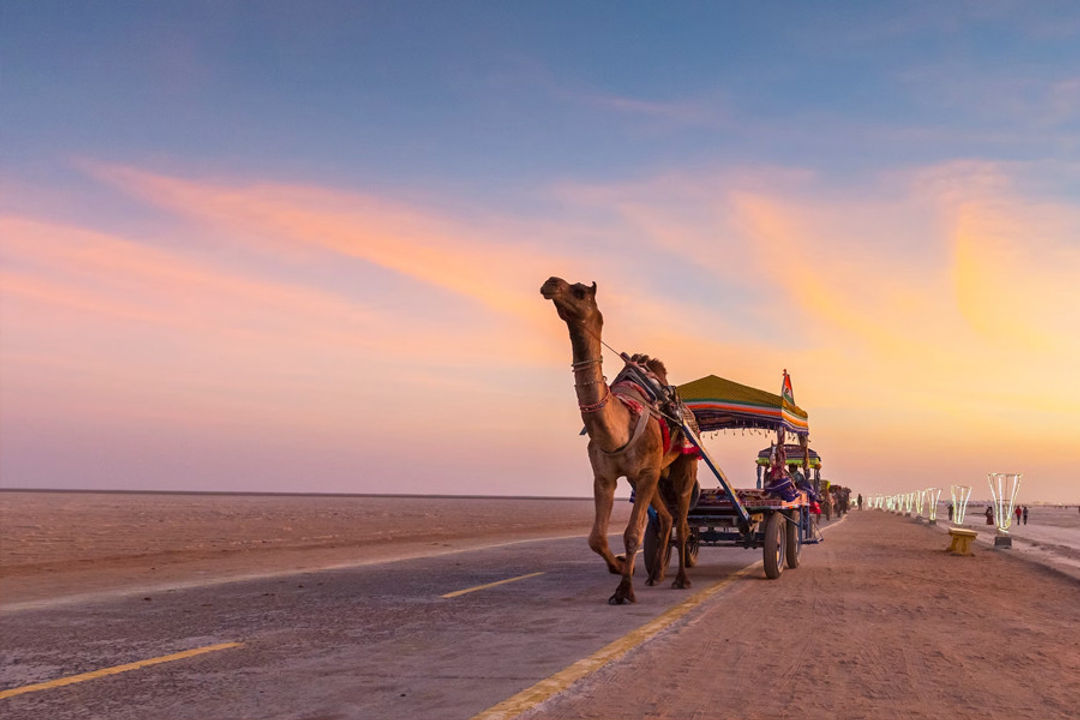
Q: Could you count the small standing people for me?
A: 5